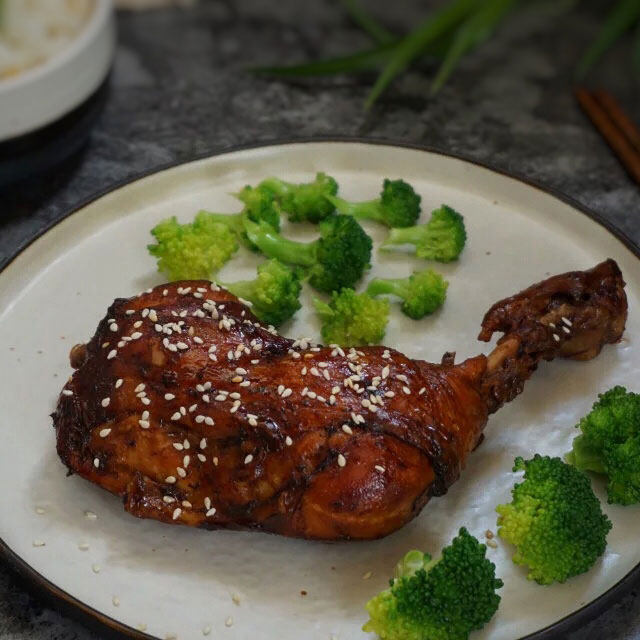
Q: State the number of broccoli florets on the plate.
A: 12